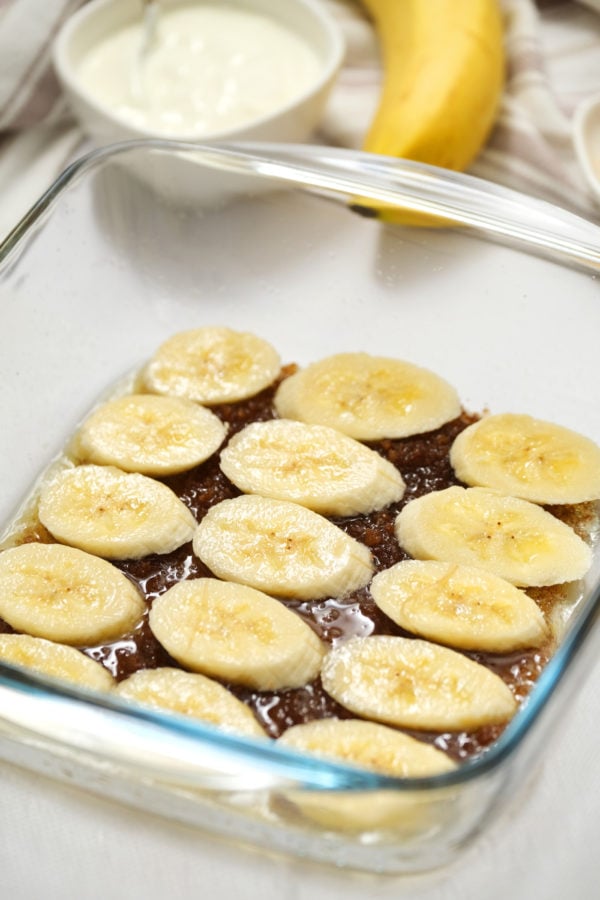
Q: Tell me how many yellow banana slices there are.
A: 15